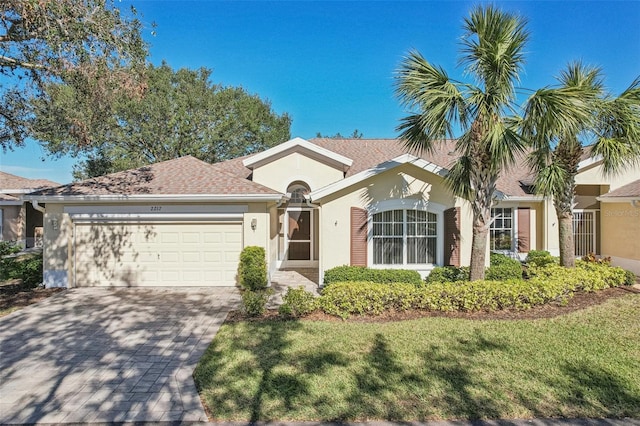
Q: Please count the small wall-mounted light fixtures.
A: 2